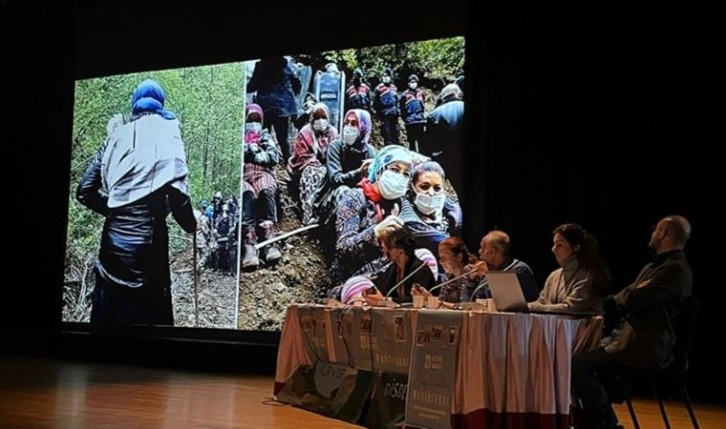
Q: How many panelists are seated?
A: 5